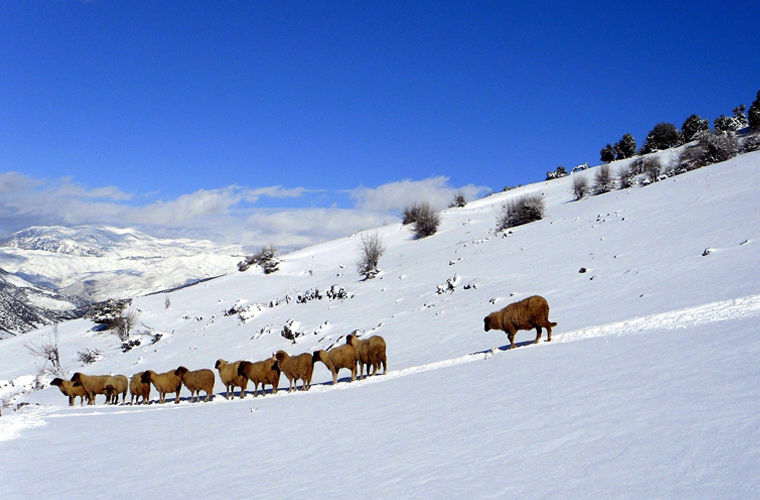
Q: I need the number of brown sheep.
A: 12